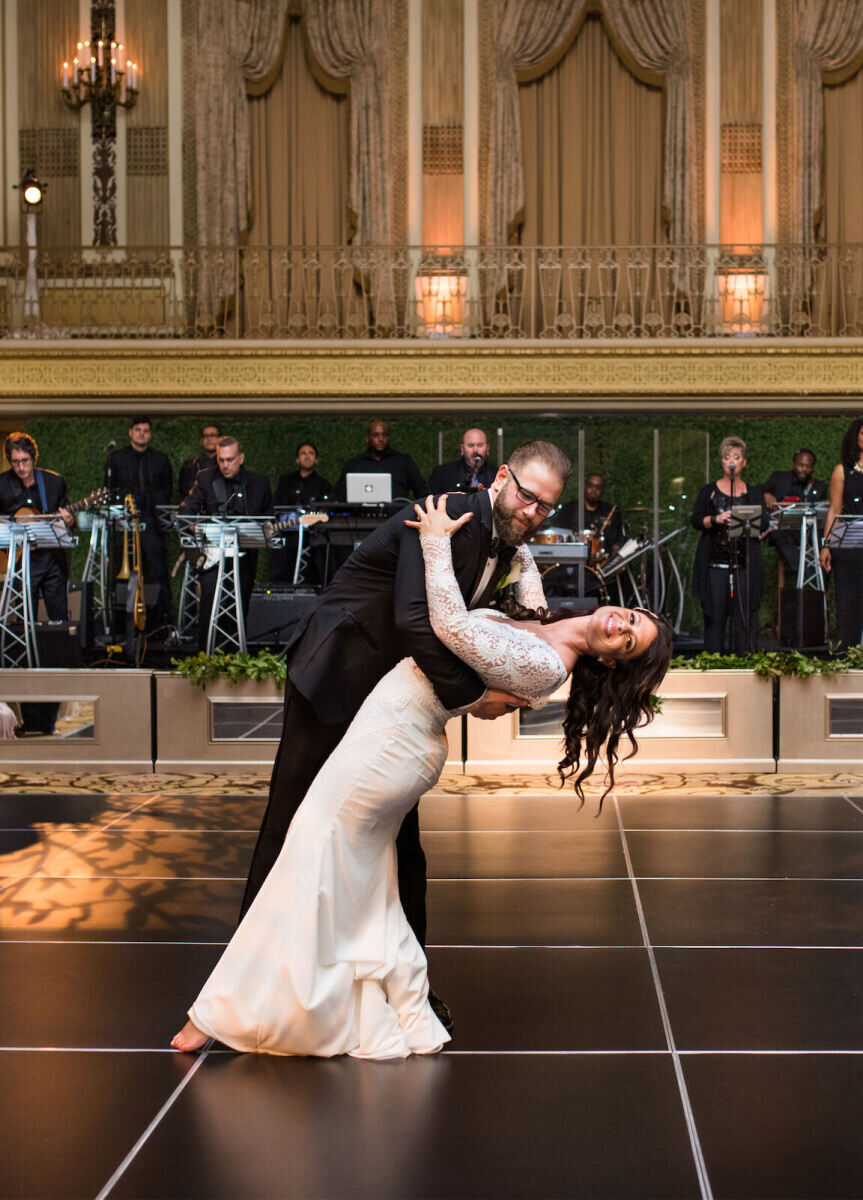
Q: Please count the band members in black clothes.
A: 11